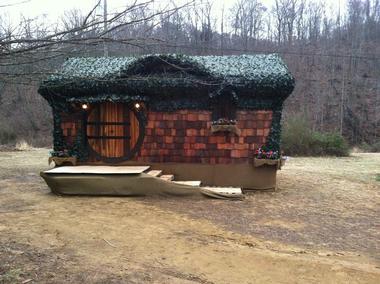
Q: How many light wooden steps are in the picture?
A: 4